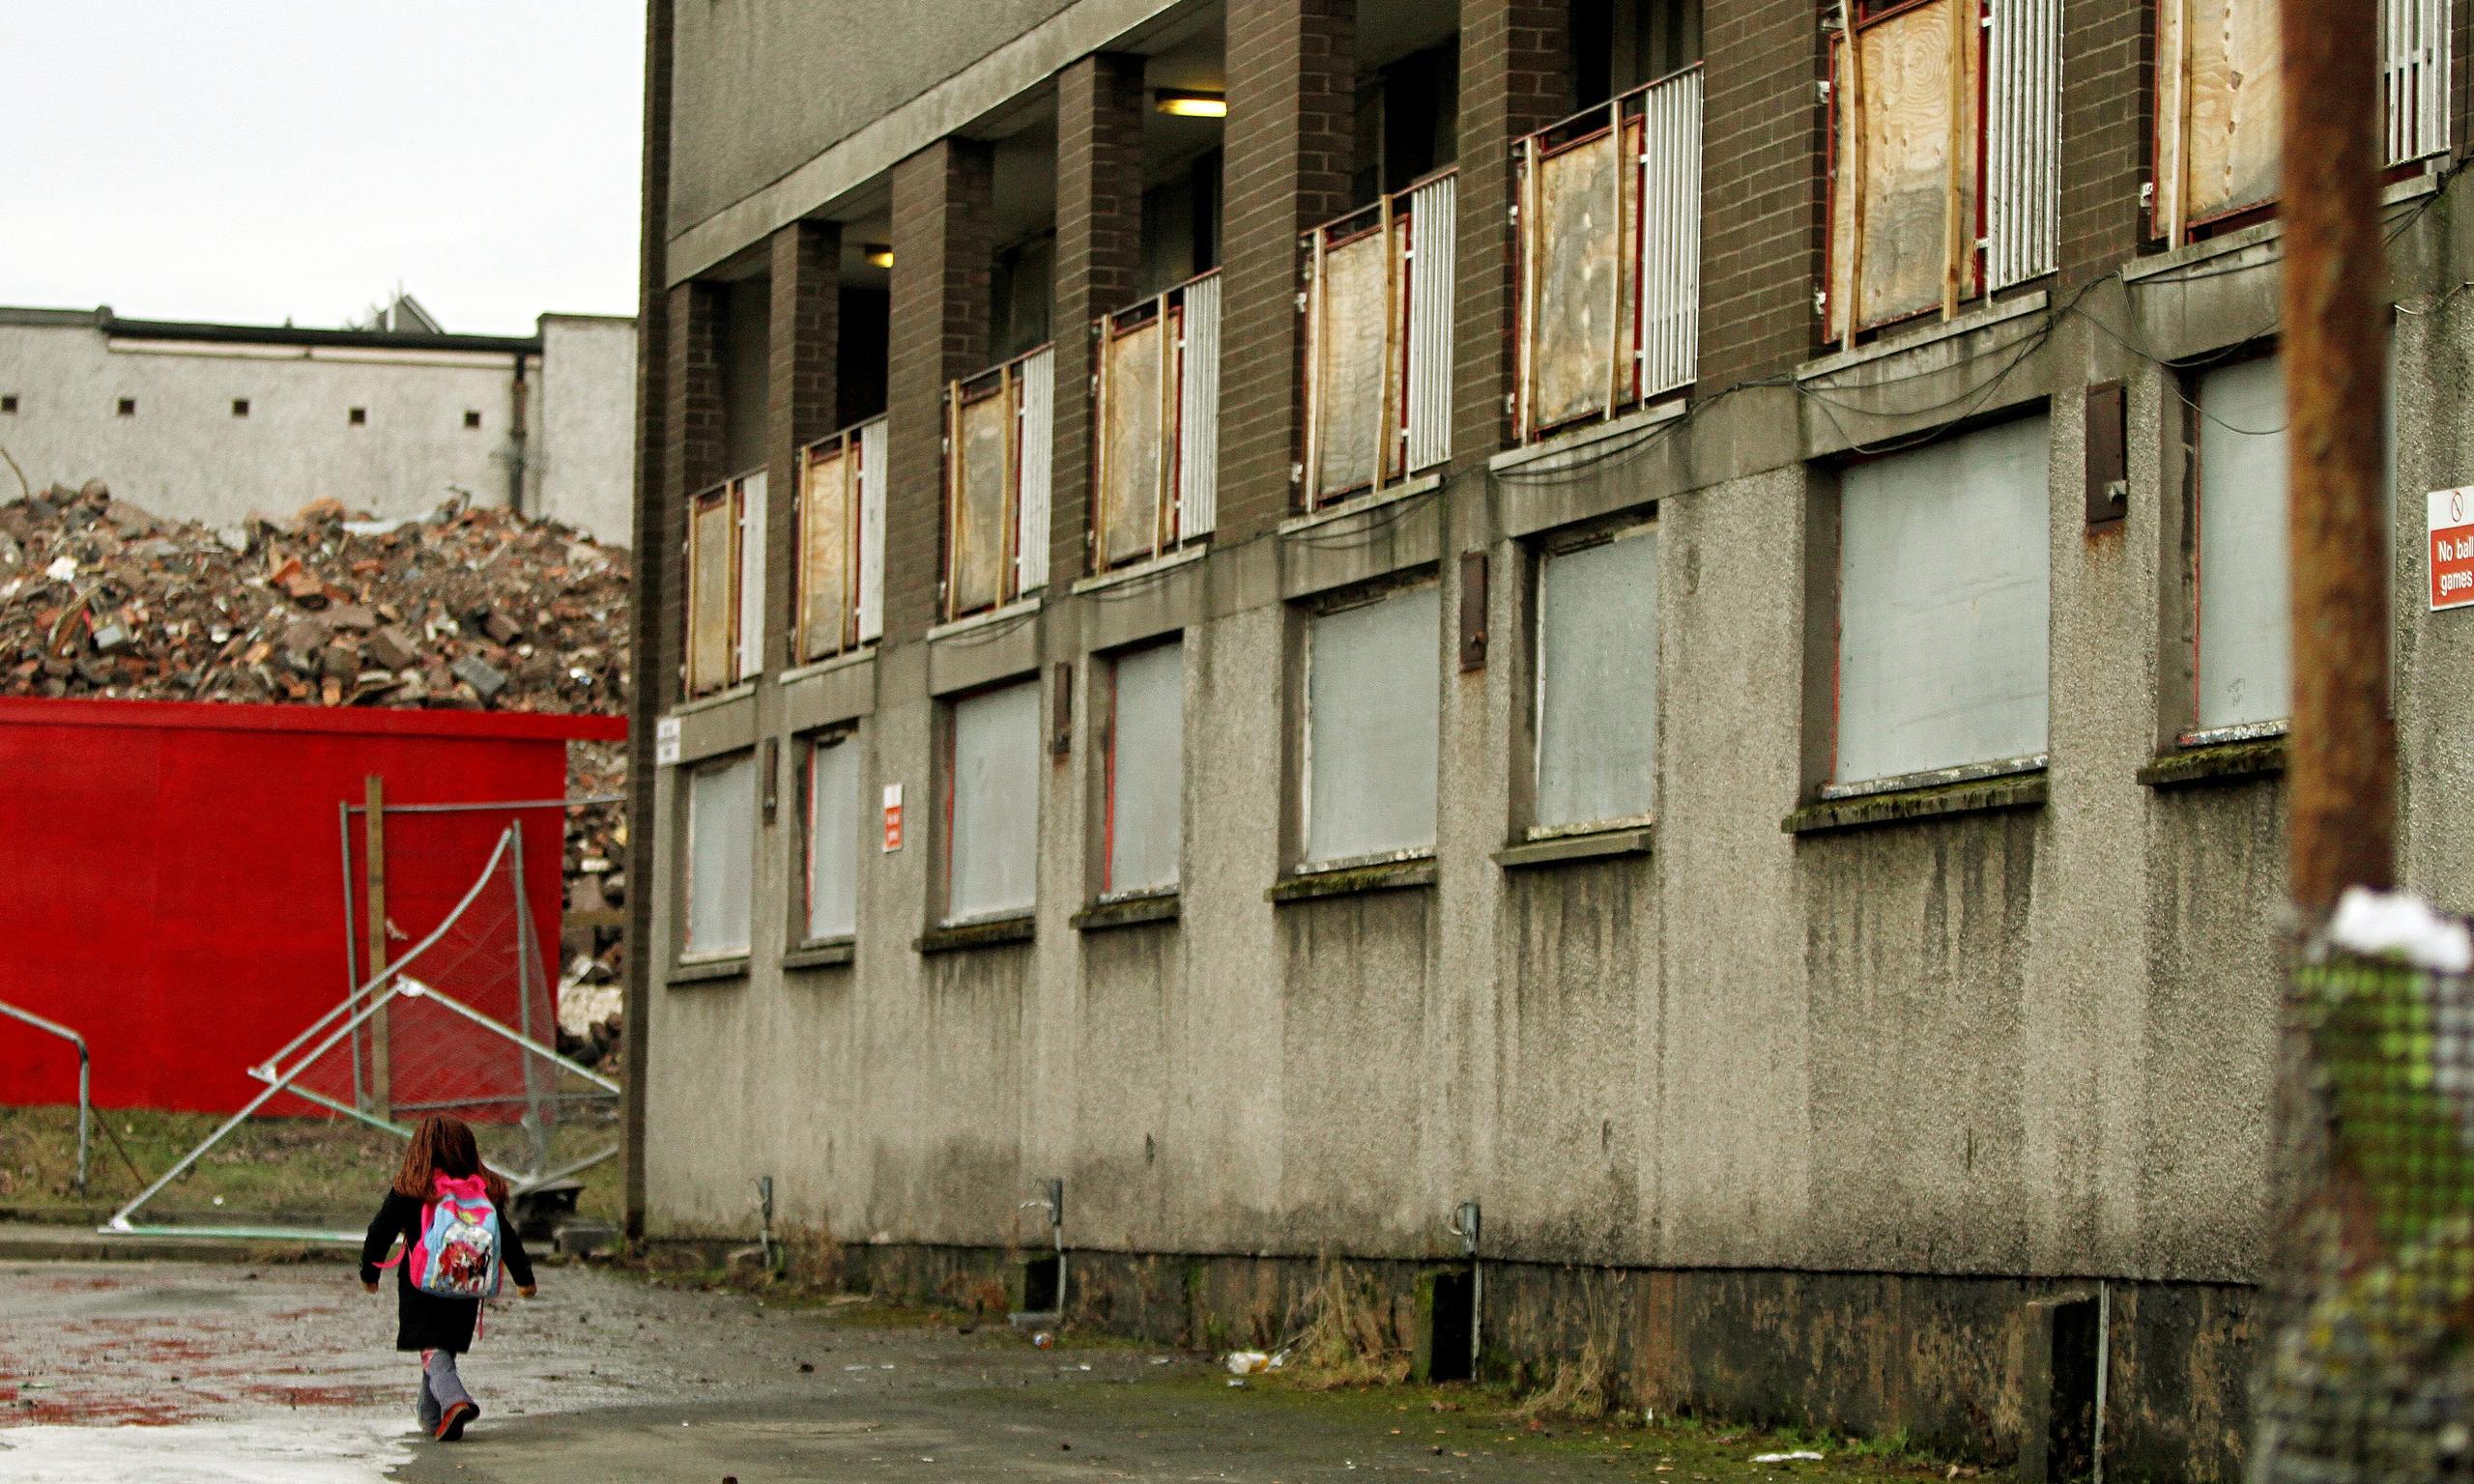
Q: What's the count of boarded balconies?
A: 8